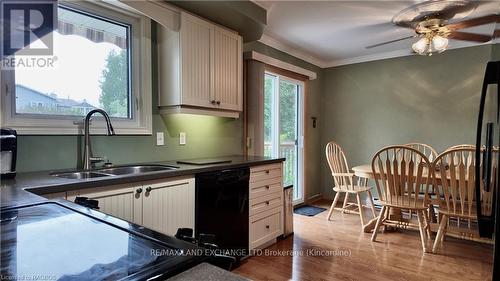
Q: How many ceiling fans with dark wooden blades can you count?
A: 1